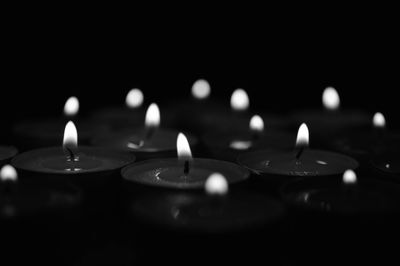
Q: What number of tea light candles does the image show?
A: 14